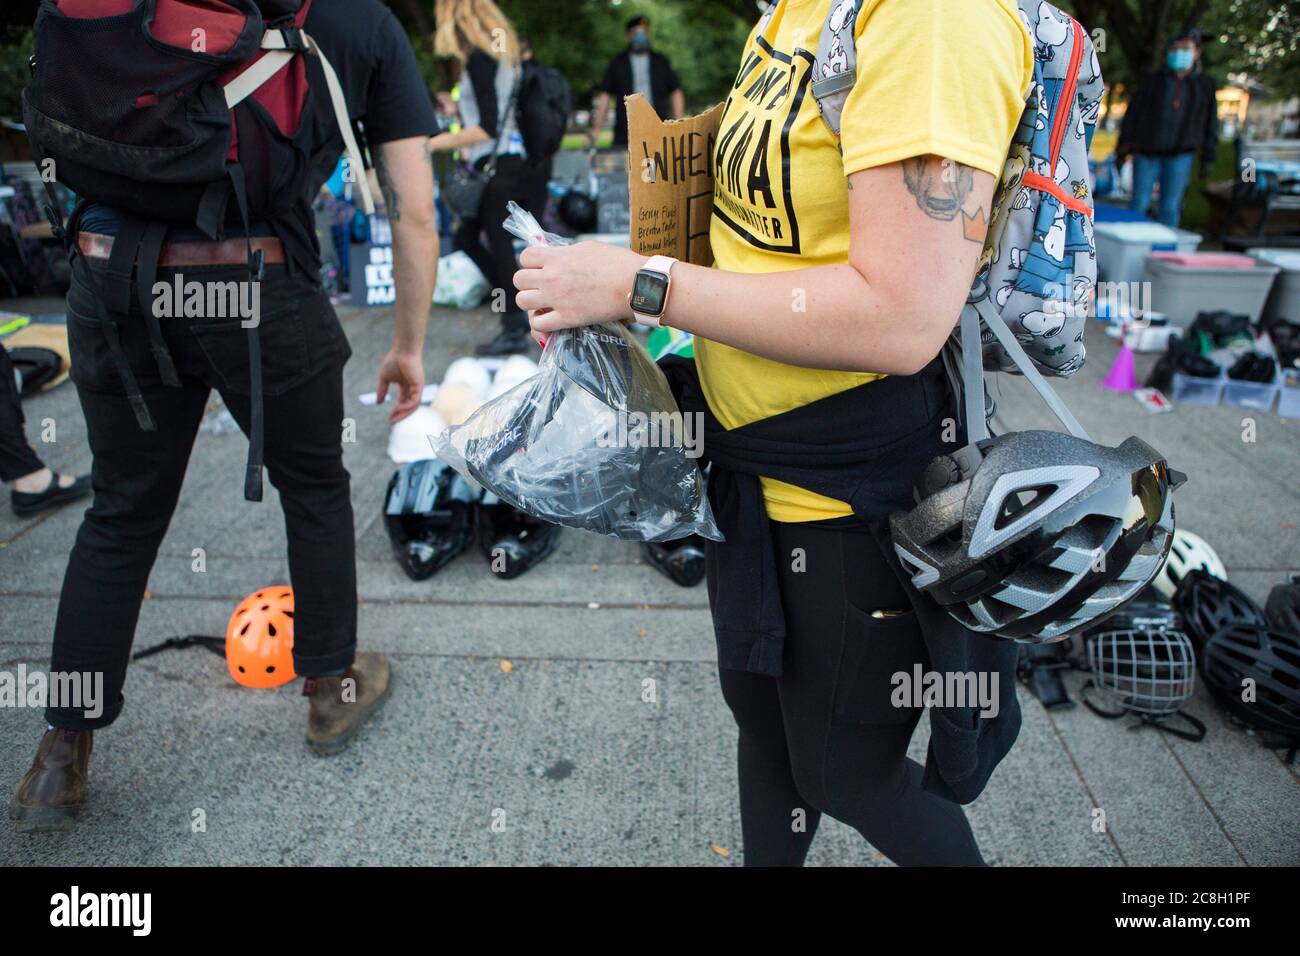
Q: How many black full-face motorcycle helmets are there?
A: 3